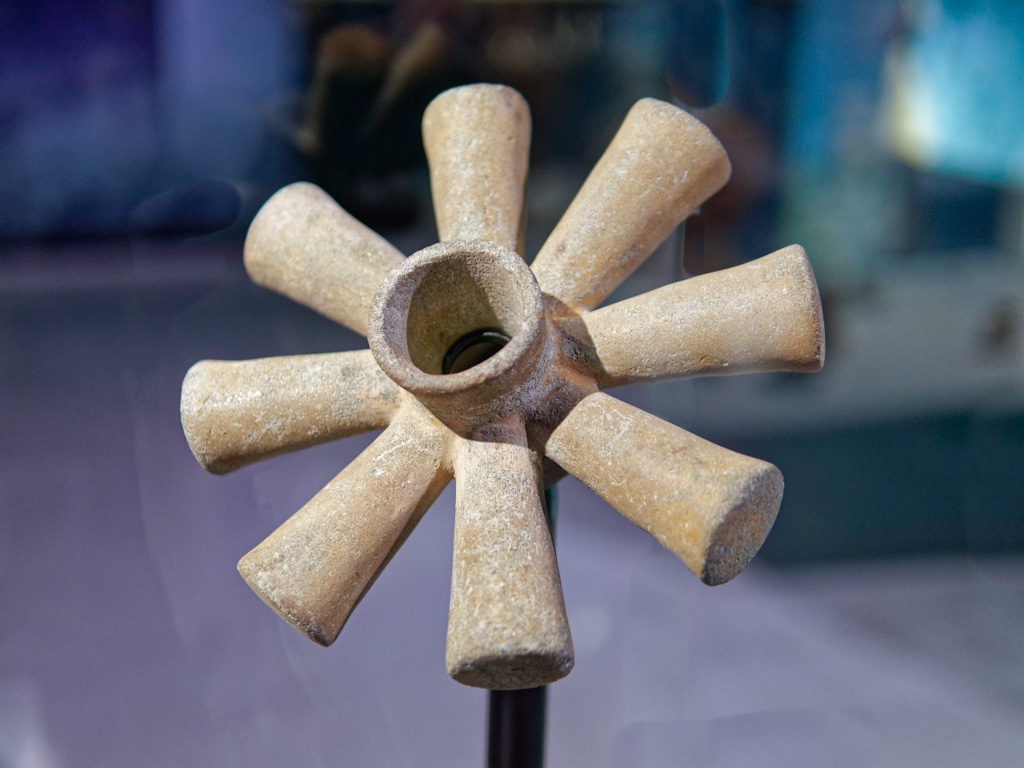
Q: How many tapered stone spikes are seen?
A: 8